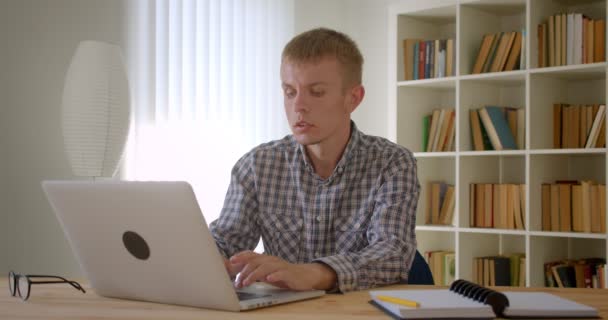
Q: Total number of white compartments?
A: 12